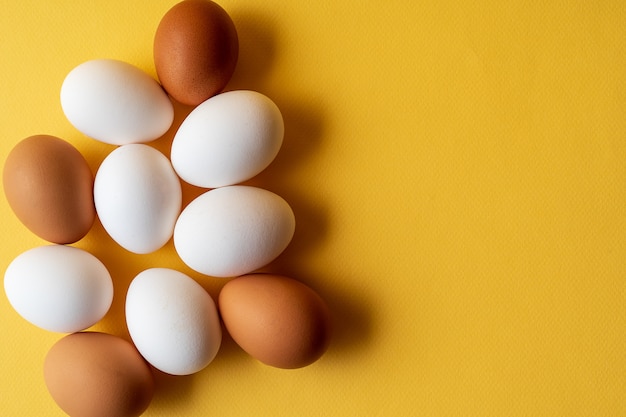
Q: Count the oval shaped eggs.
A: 10